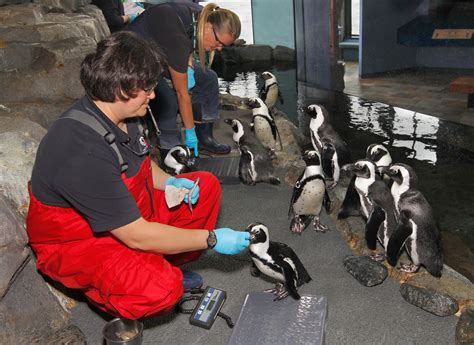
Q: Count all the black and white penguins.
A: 10